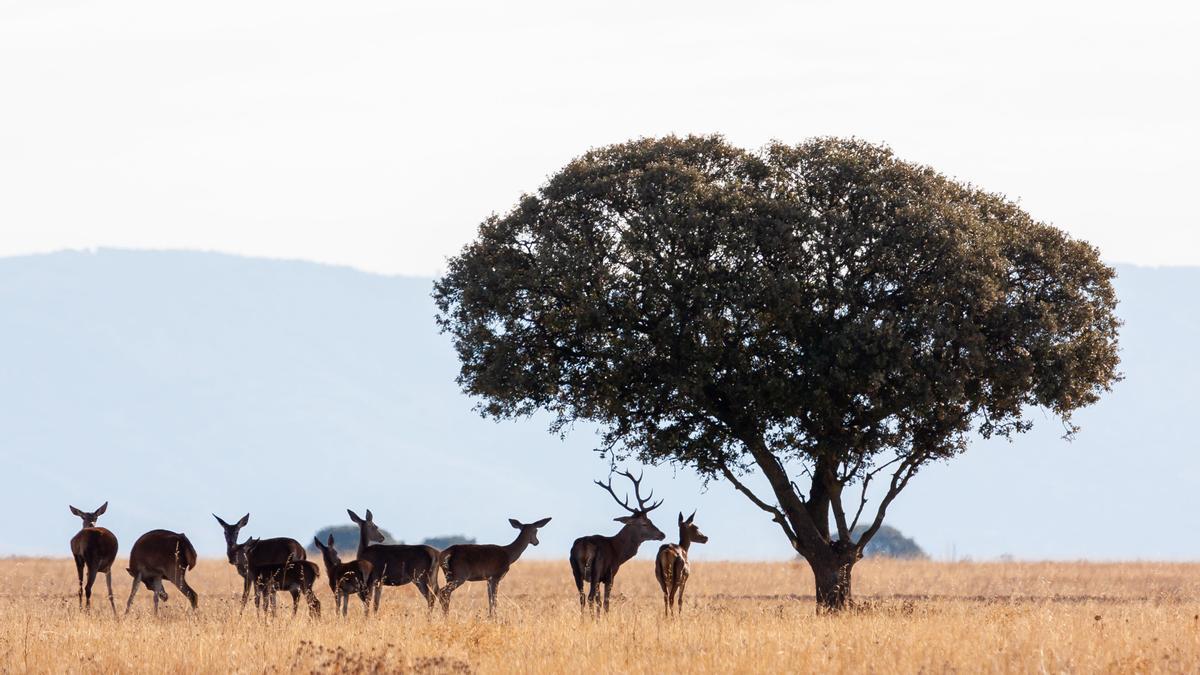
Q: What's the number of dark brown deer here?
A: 9